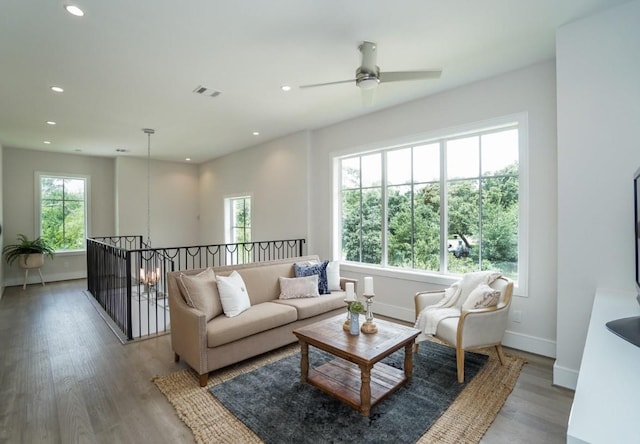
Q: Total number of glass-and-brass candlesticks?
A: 2